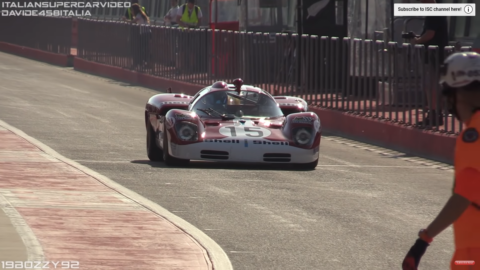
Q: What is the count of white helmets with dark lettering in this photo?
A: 1